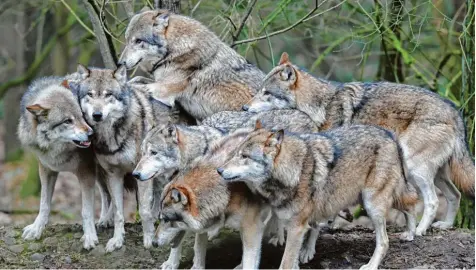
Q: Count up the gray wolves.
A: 7